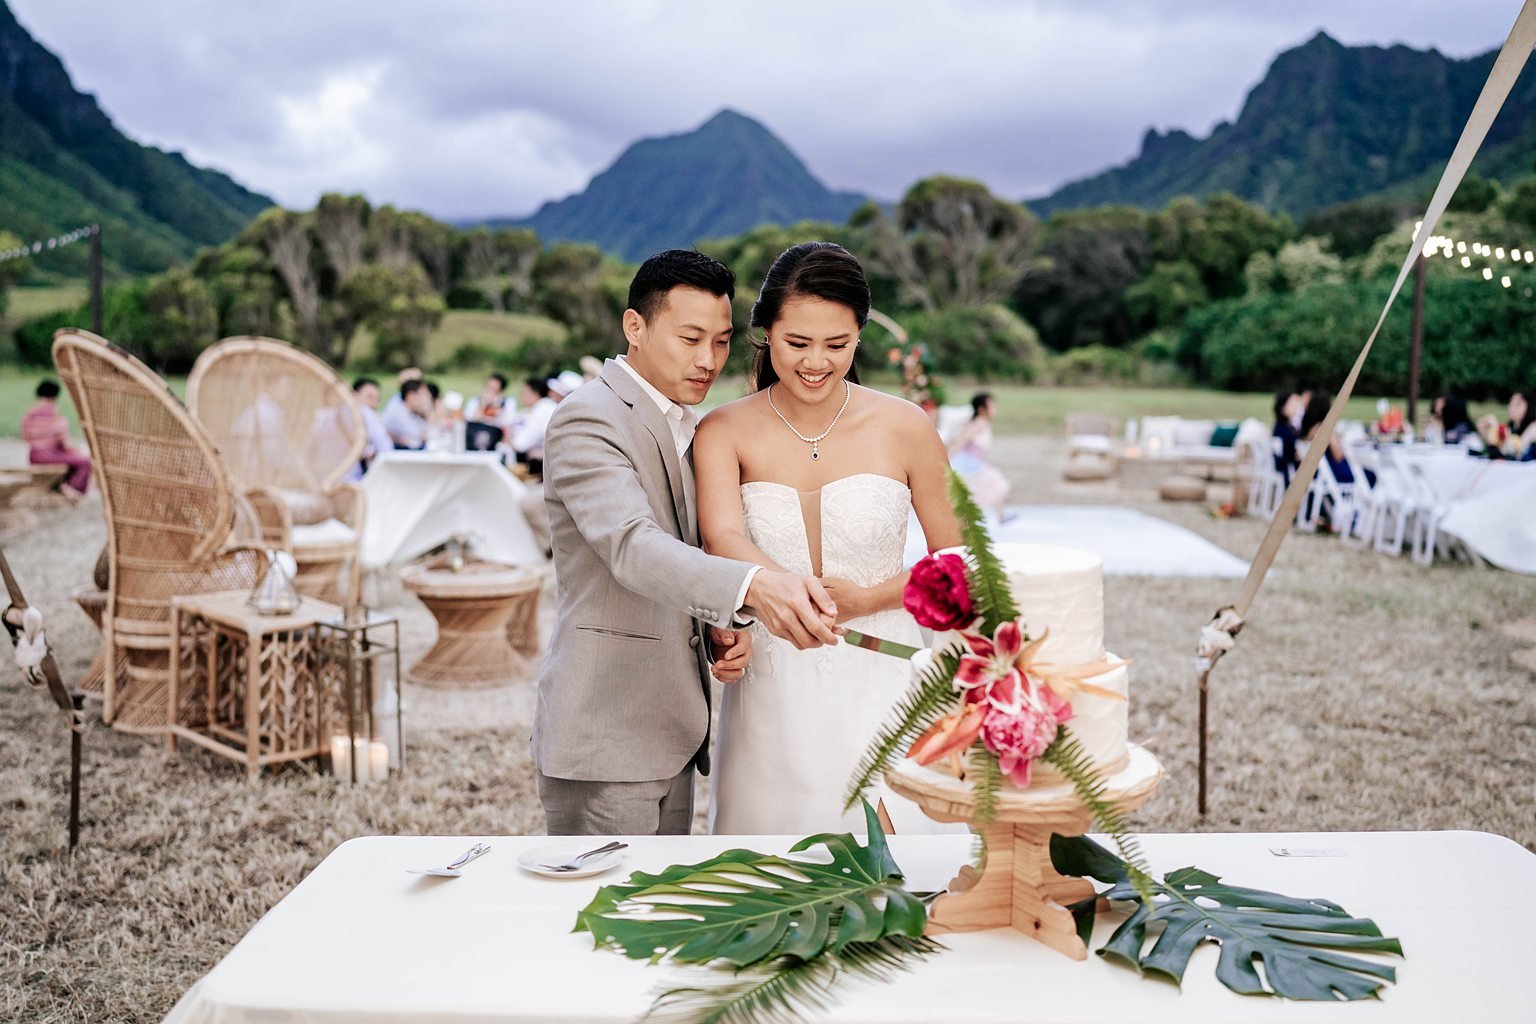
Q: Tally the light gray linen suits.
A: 1